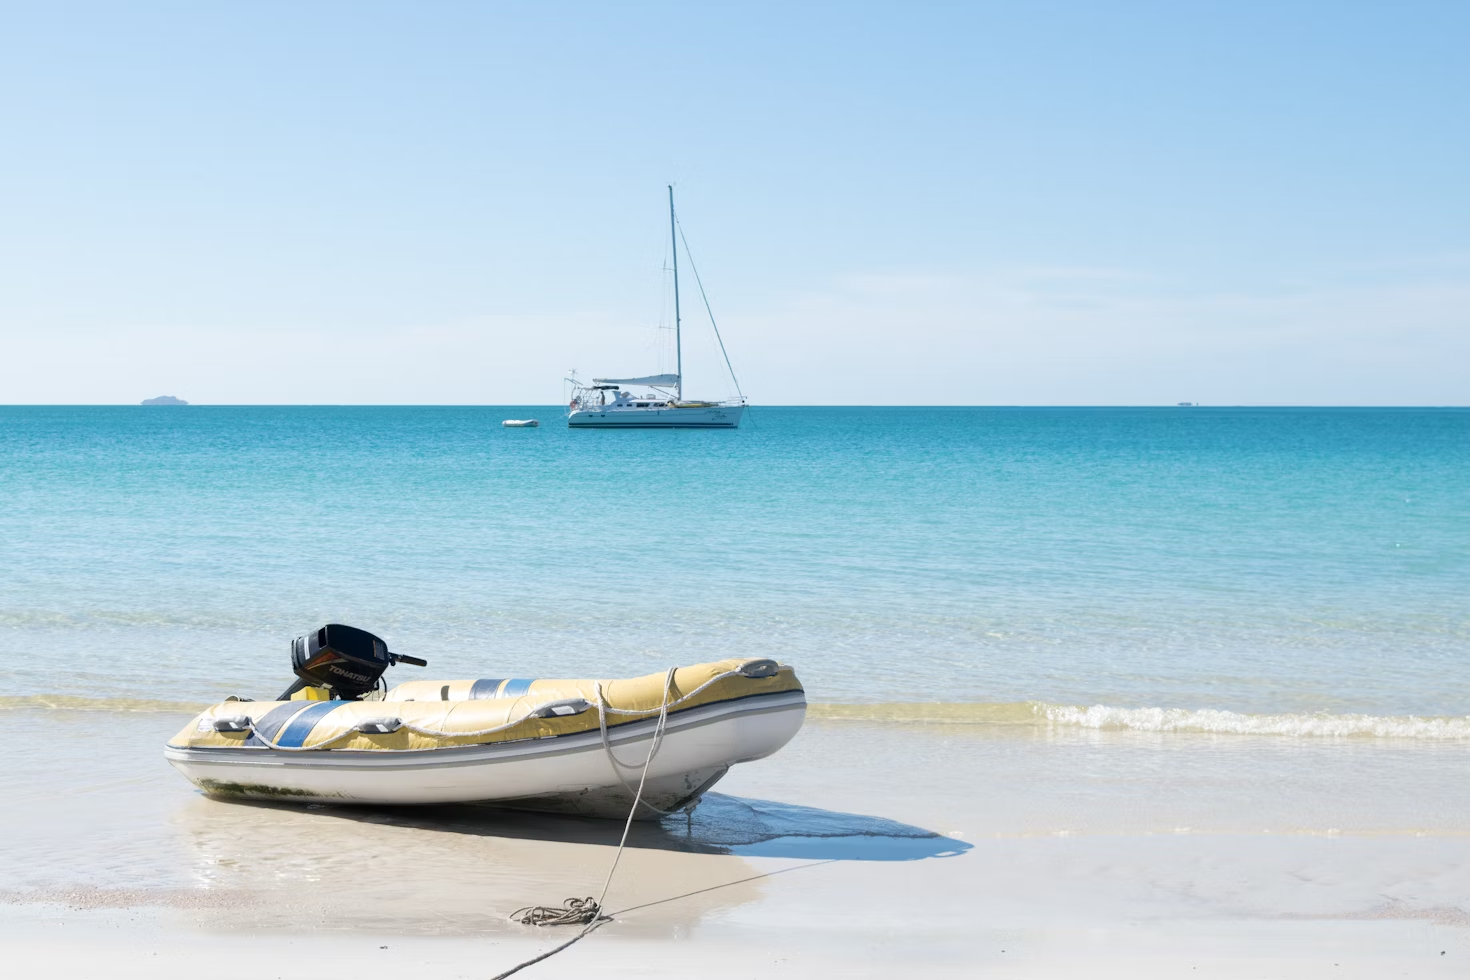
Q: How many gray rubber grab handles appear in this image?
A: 4